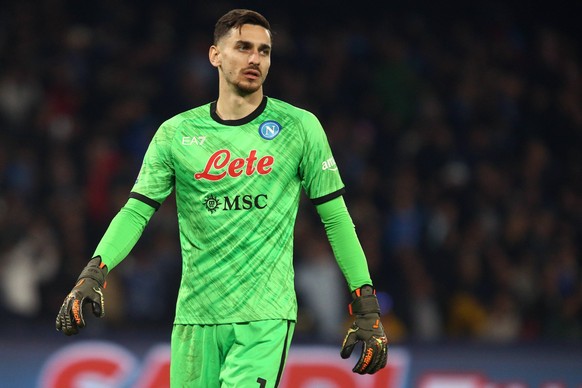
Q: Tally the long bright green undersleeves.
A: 2